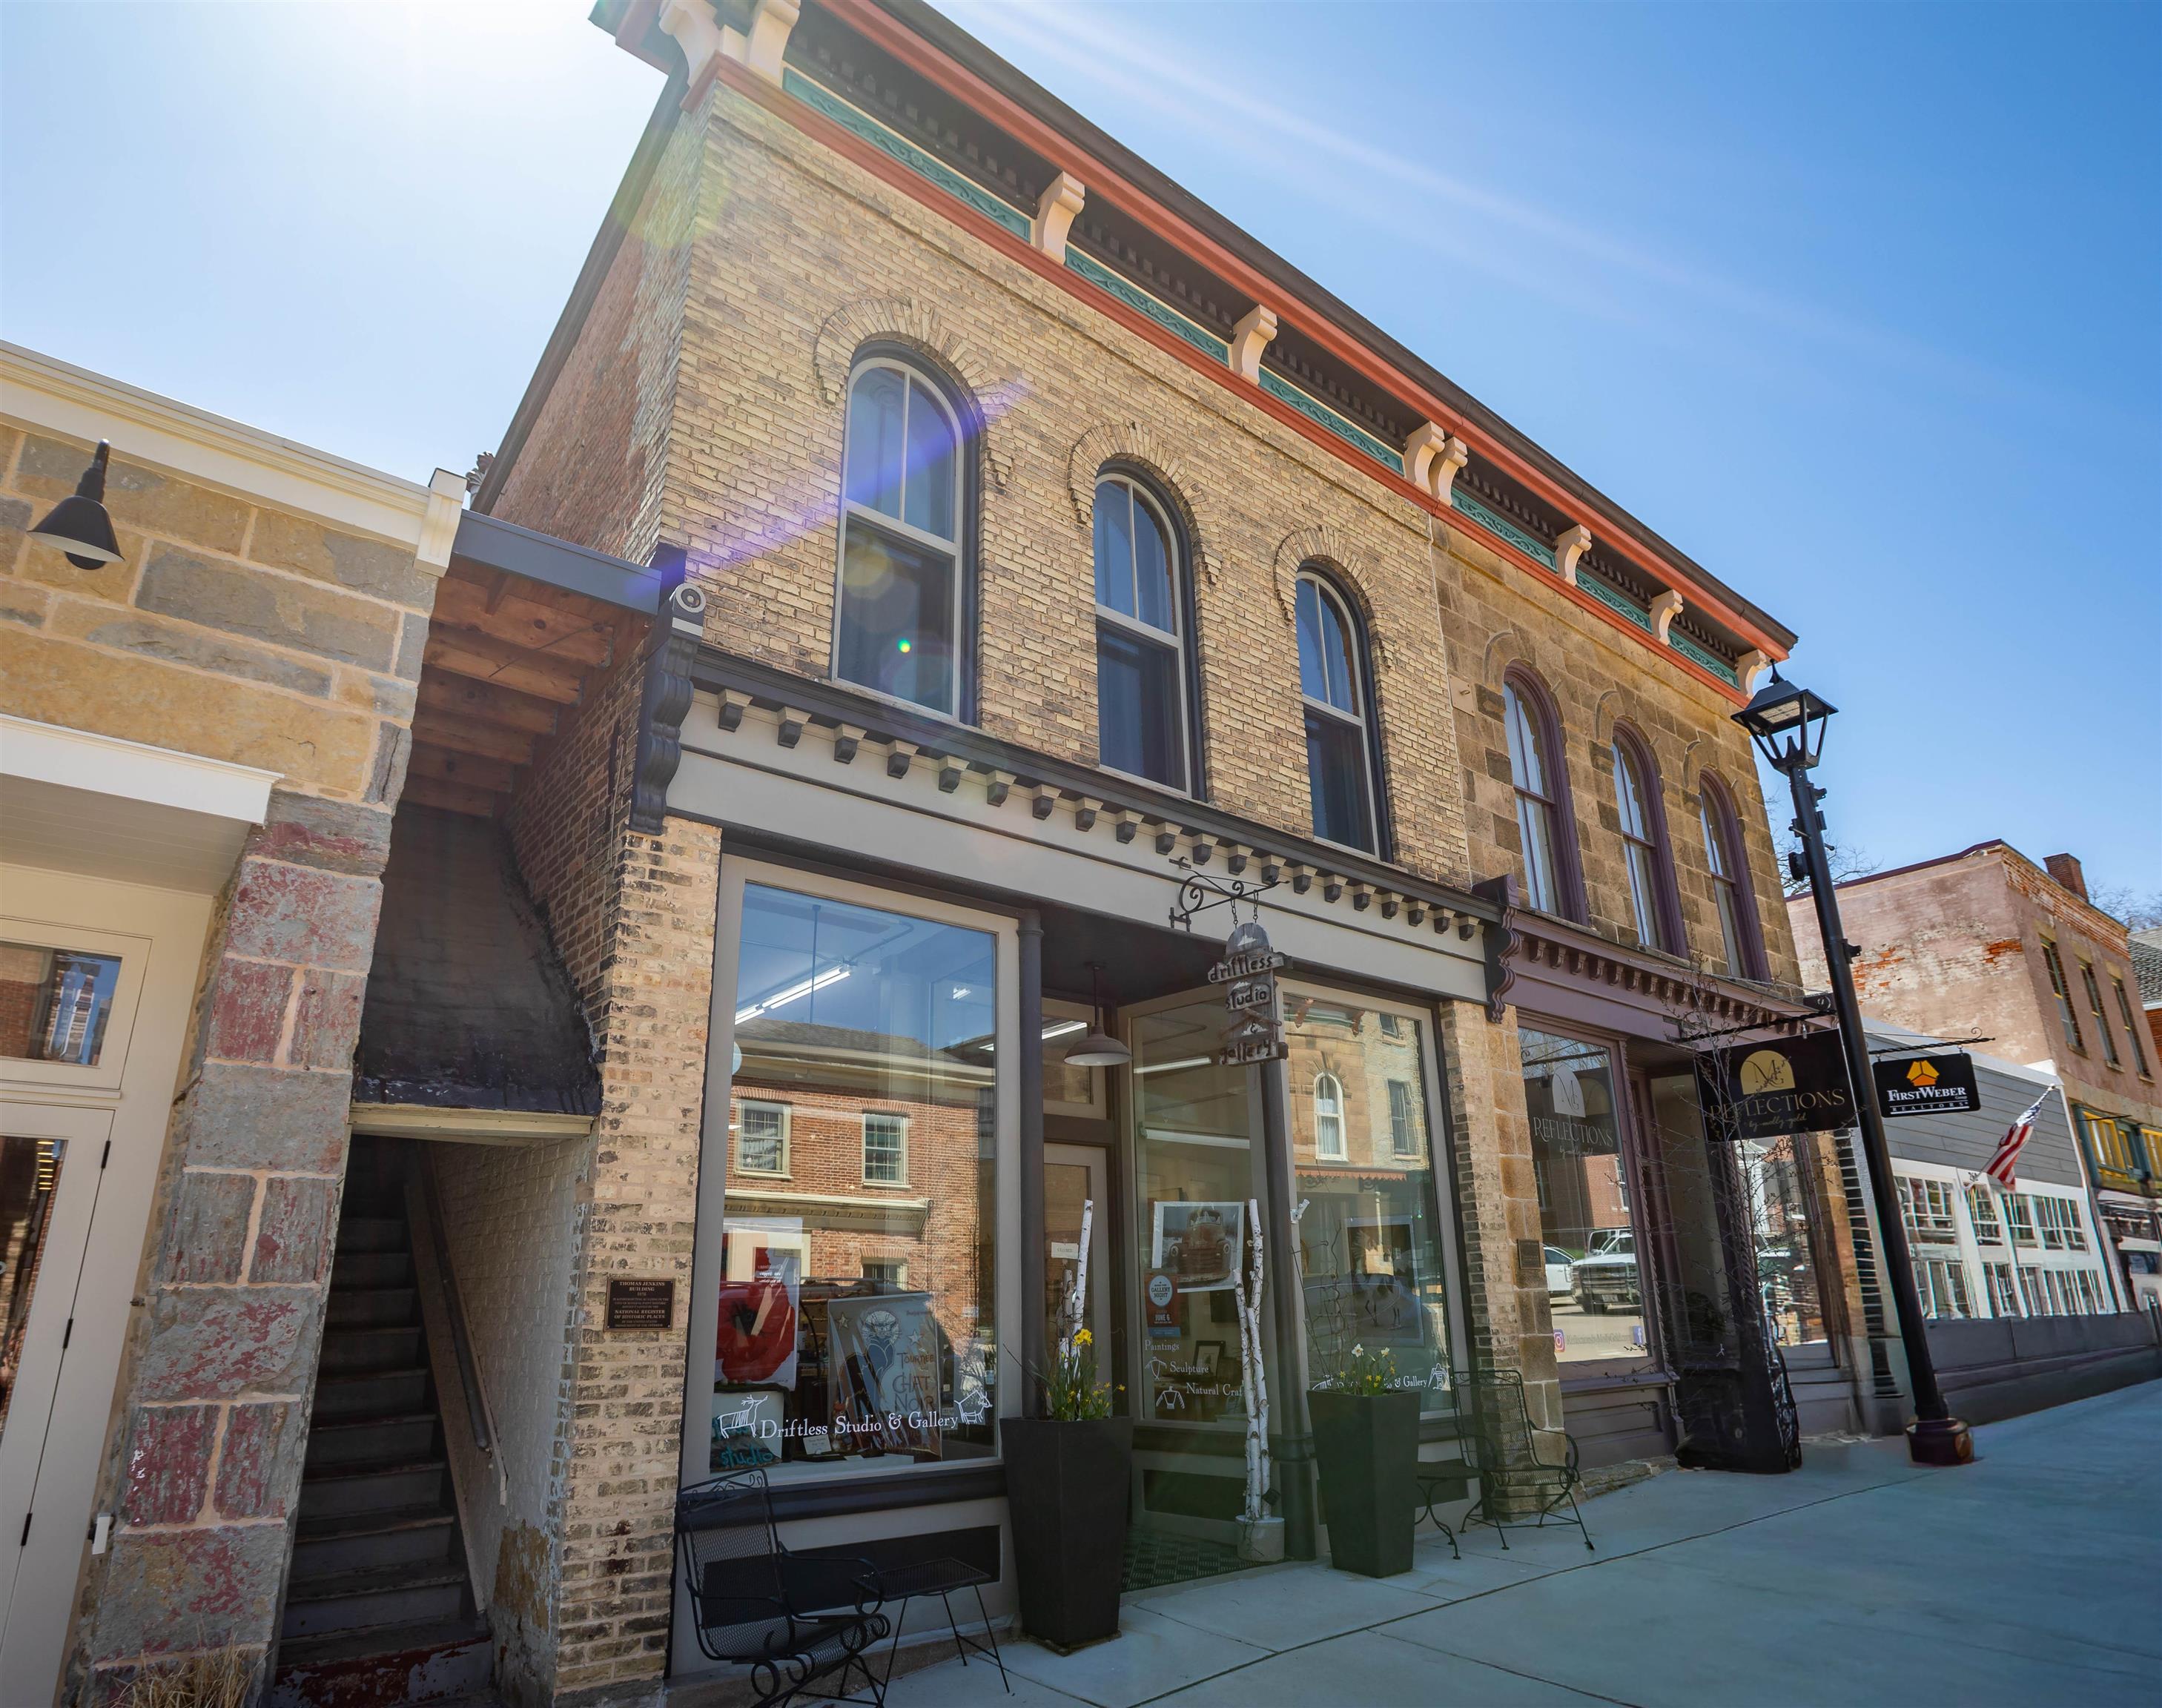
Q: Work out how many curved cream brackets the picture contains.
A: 9